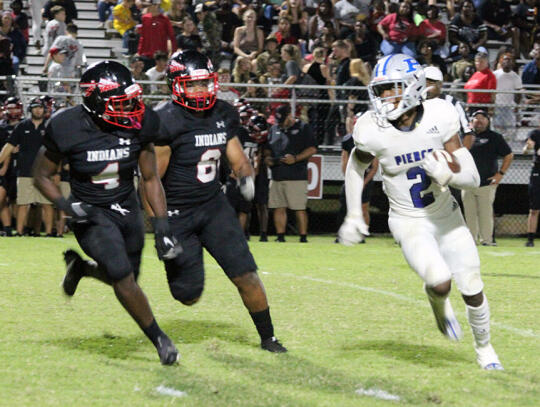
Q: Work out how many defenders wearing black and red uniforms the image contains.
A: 2